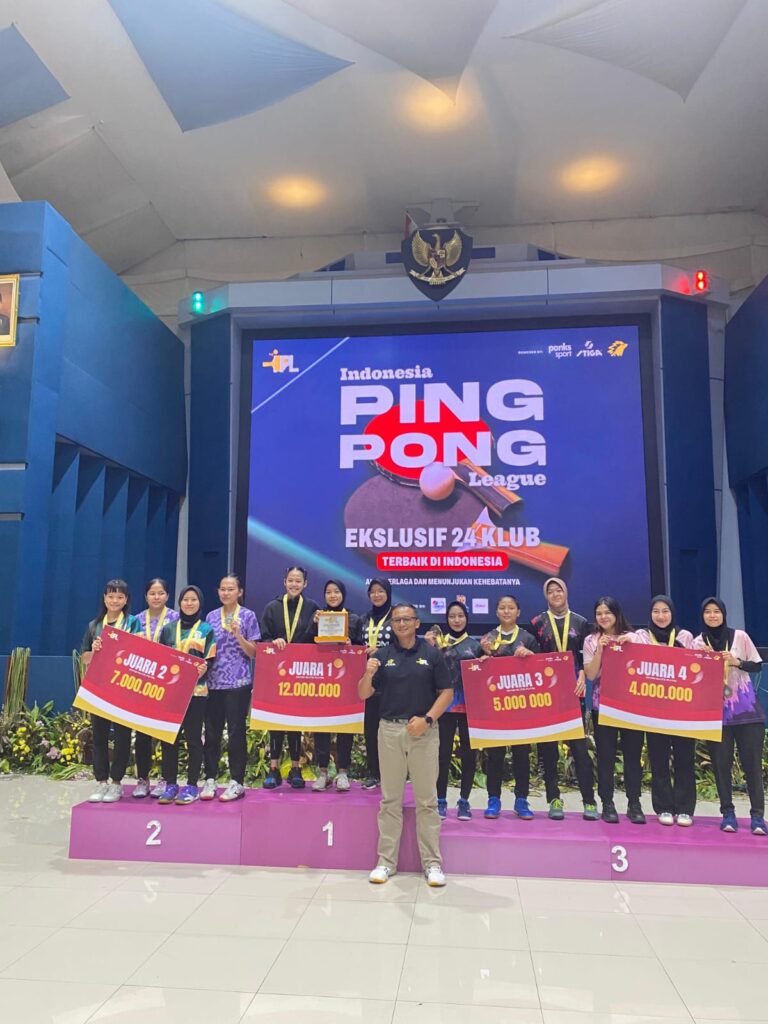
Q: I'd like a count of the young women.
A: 13